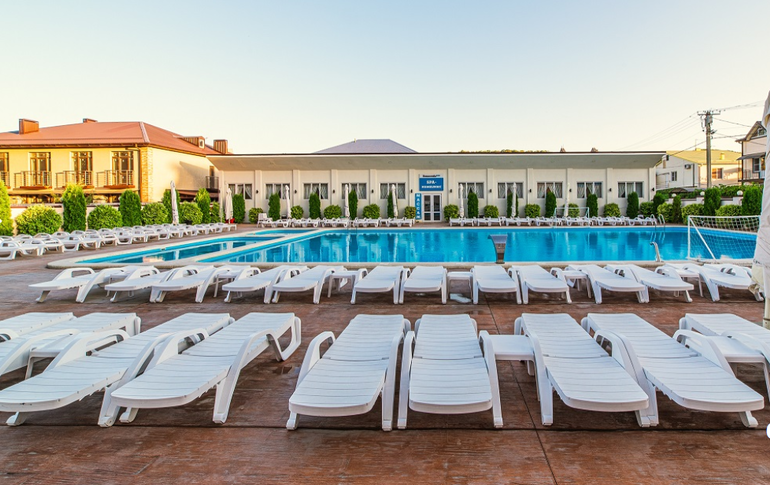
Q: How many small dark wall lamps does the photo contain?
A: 11